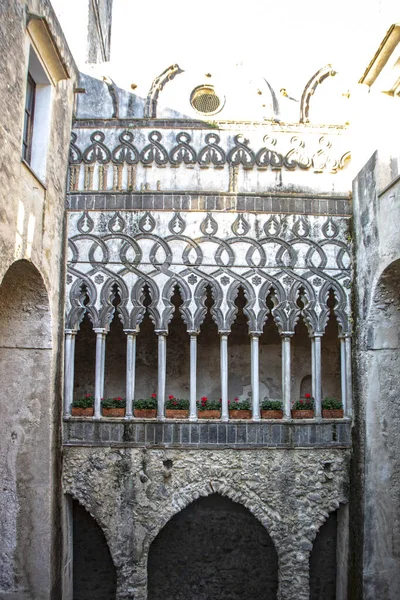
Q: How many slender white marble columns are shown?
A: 10